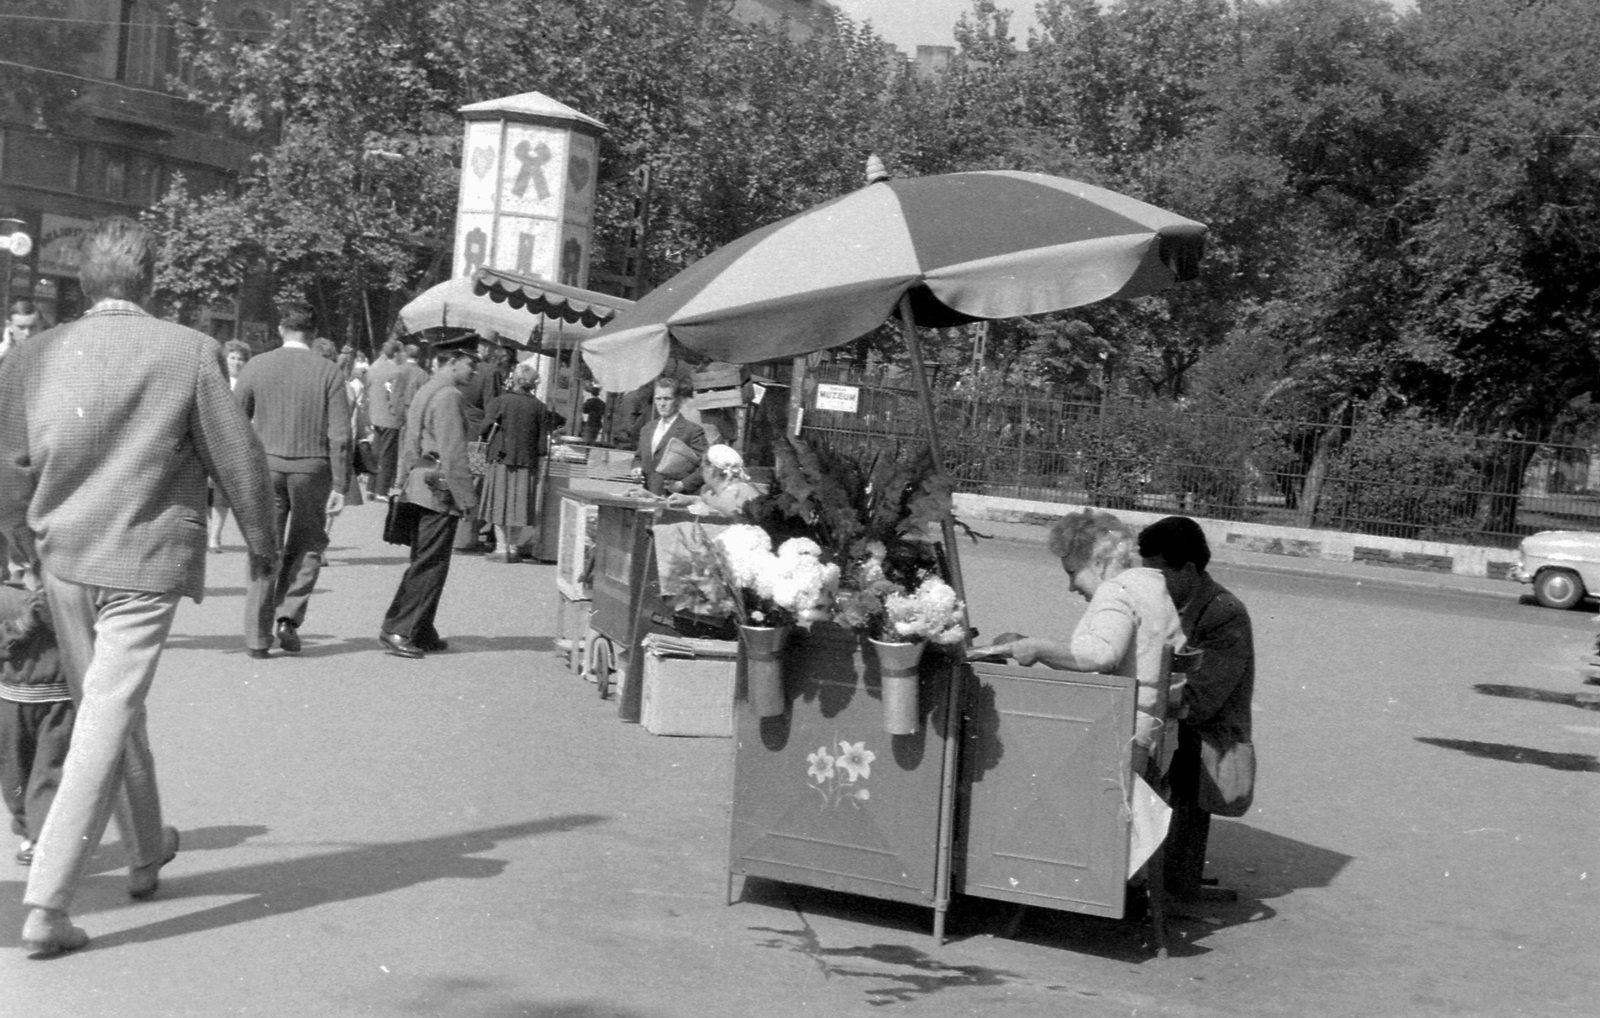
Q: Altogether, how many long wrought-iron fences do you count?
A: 1